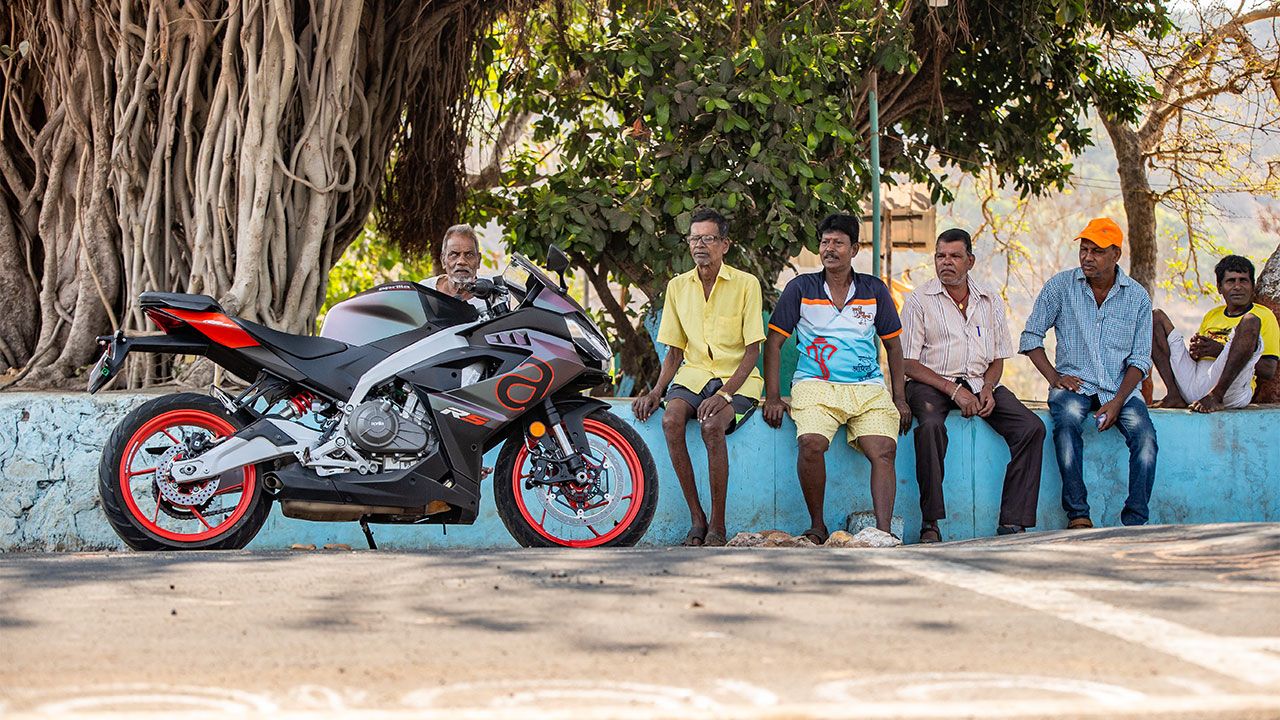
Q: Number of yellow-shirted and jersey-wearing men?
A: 3